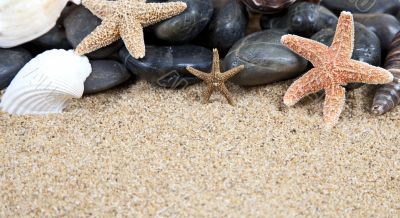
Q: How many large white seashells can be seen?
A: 2